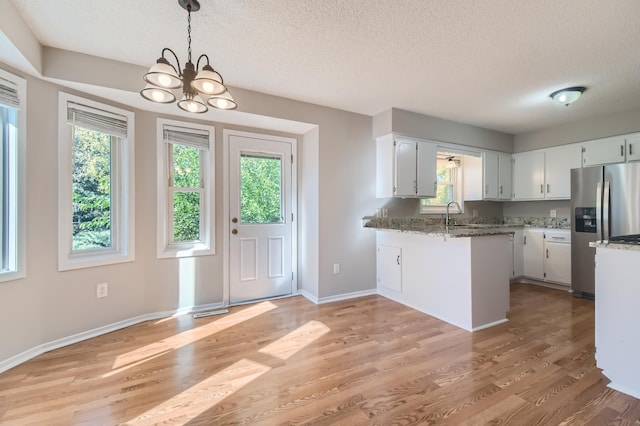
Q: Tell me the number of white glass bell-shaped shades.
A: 5